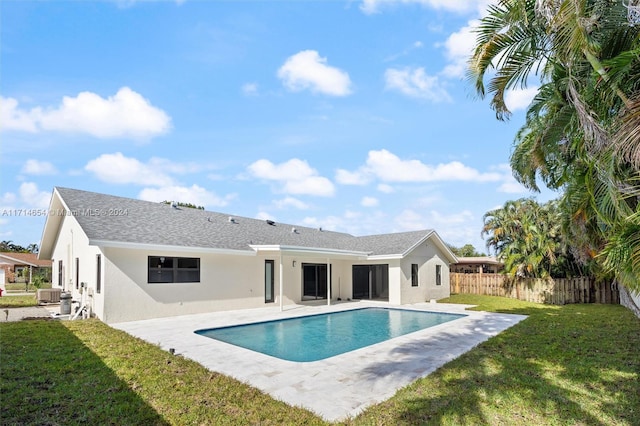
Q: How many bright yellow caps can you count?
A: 0